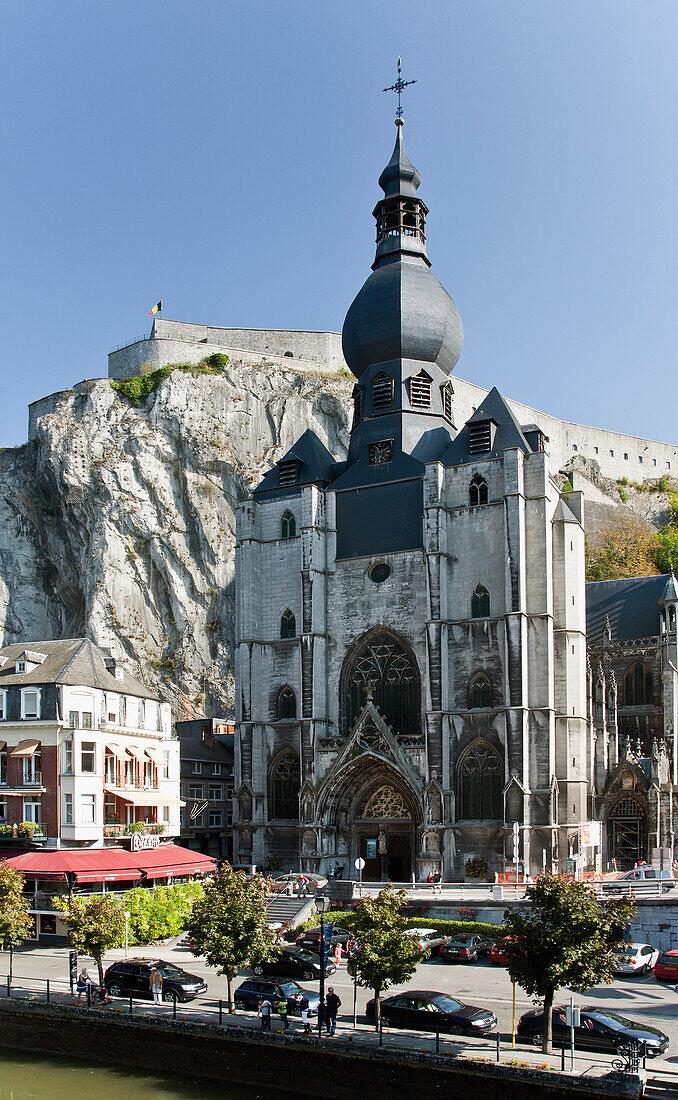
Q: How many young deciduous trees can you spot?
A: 5